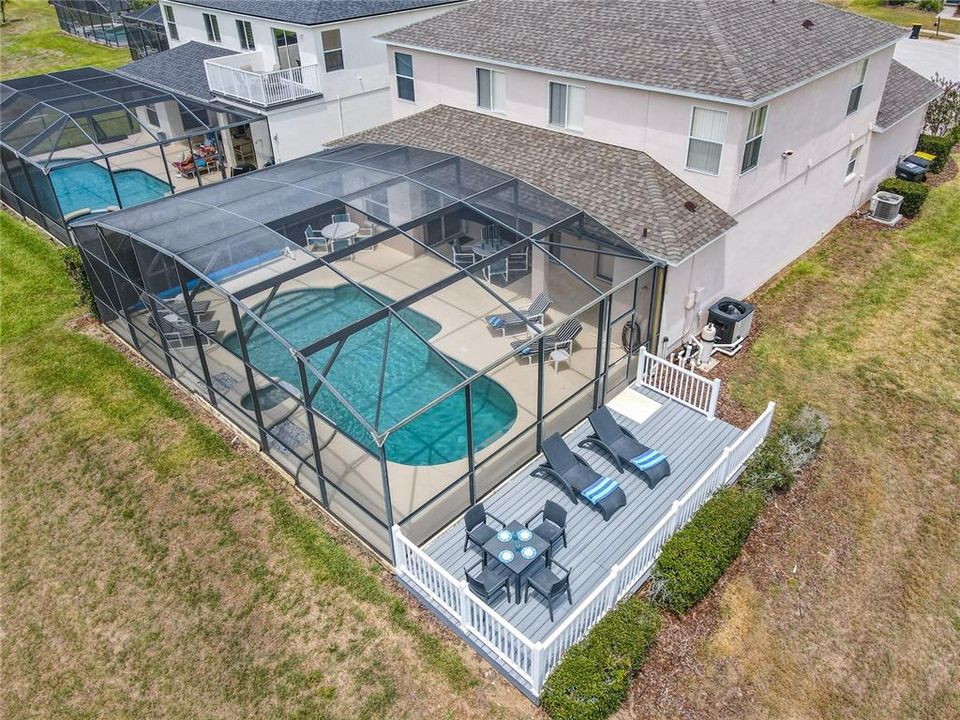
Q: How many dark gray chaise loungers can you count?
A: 2